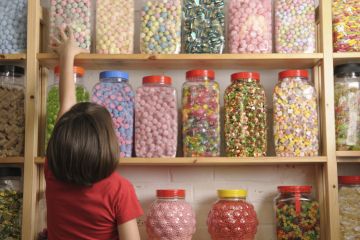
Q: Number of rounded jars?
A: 2